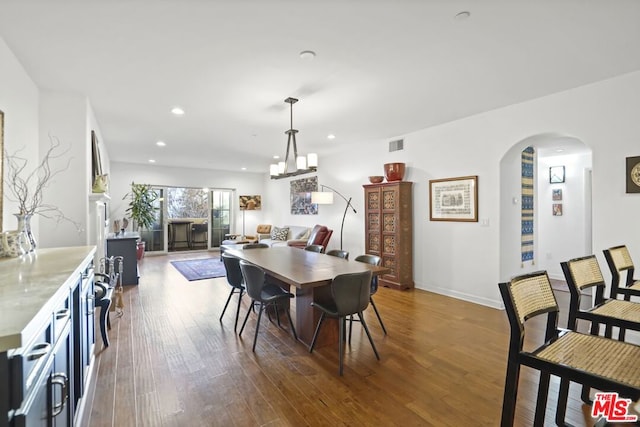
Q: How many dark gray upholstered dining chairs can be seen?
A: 7